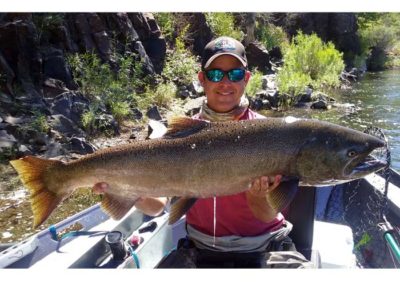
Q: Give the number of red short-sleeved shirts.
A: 1